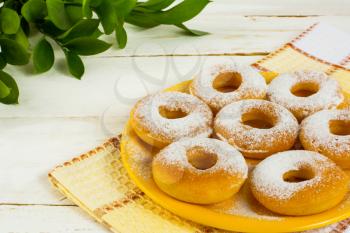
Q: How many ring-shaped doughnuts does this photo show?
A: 7